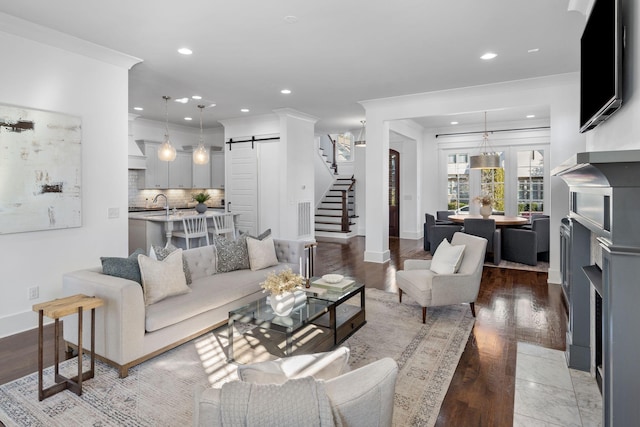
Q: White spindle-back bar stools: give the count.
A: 2